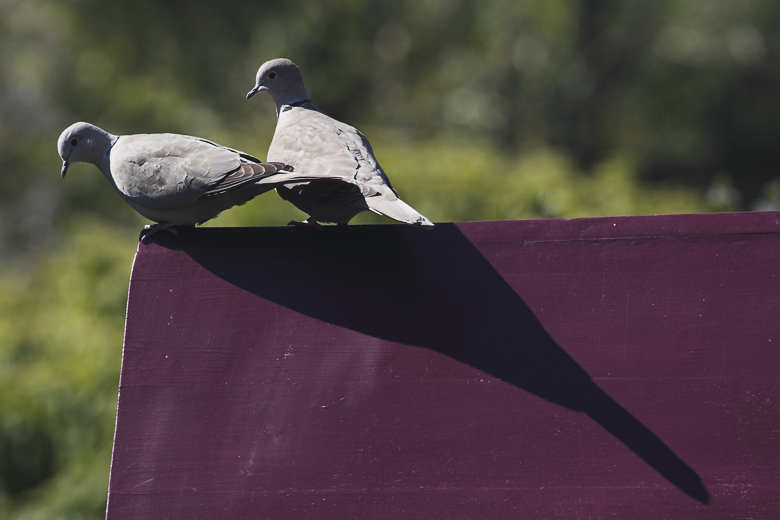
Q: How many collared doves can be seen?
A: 2